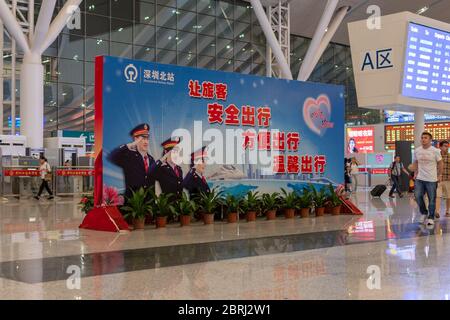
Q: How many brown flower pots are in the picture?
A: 11